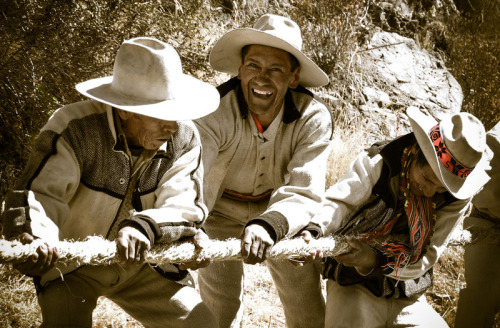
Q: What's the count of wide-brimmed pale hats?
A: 3